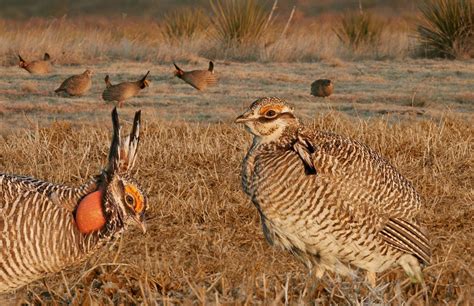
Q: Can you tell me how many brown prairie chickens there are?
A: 7